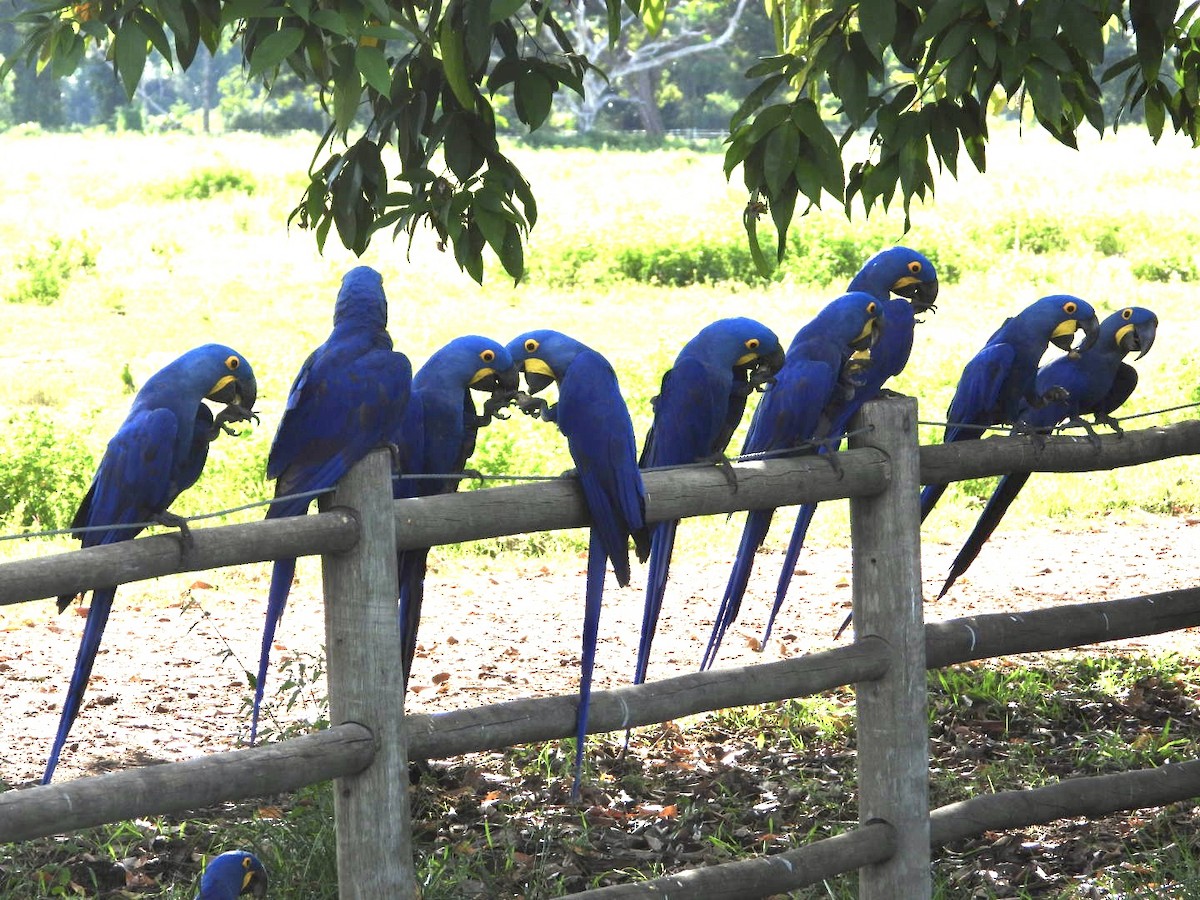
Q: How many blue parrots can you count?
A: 10